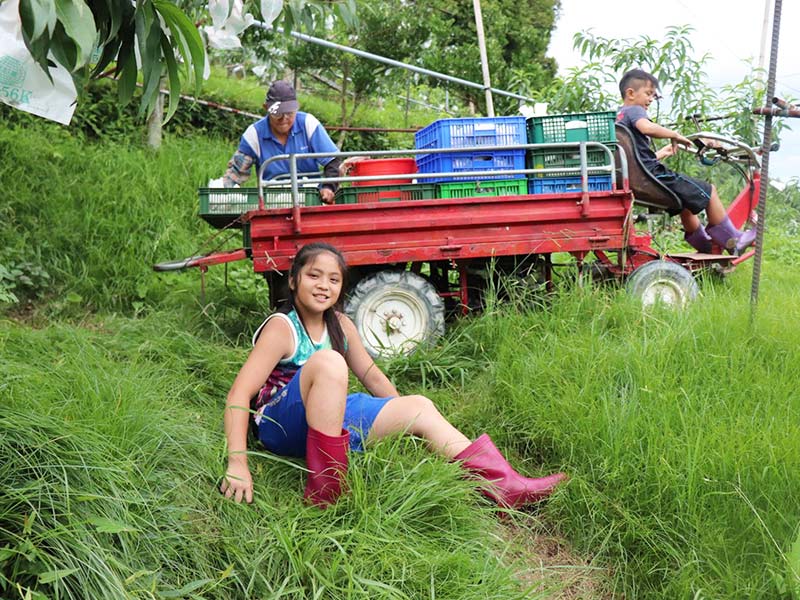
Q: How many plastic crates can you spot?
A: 8